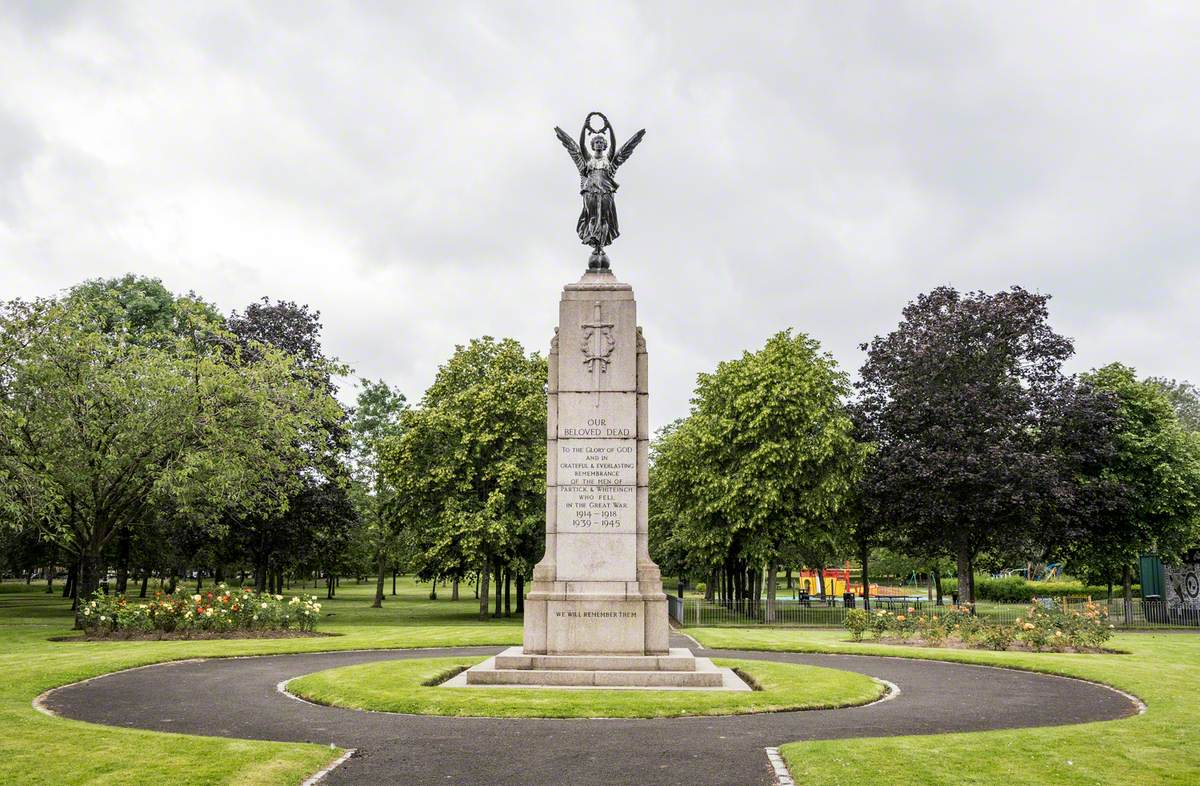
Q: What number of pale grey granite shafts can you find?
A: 1